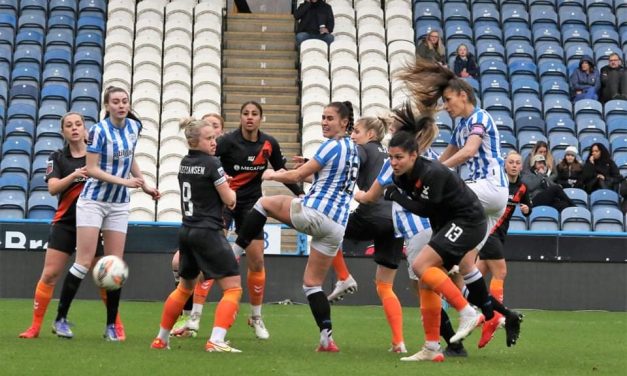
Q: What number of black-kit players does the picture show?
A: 6